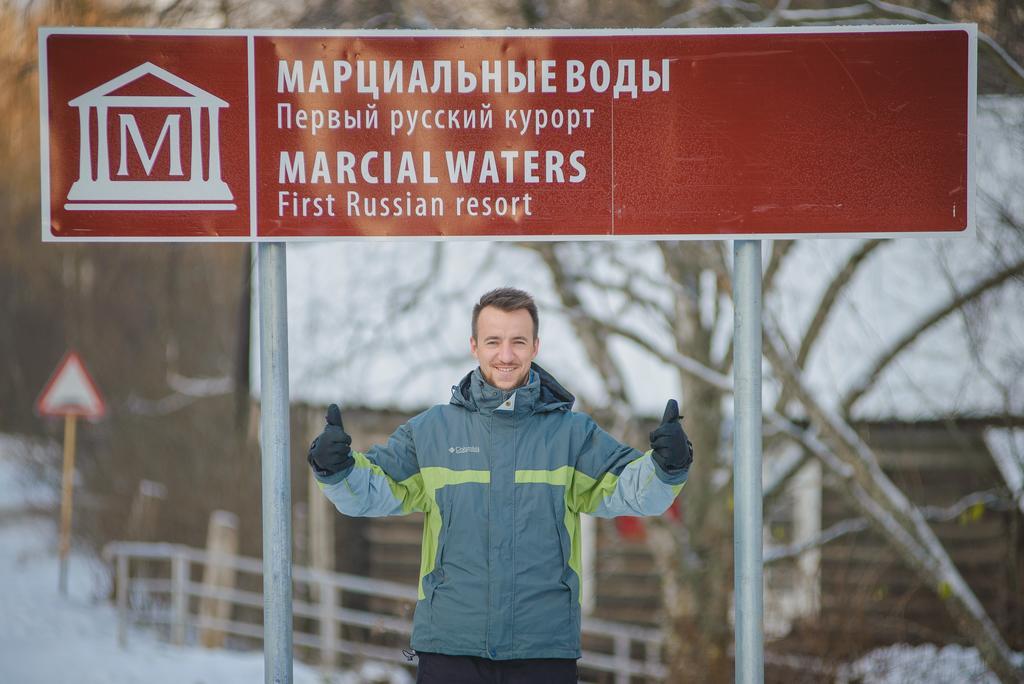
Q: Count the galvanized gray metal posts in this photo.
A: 2